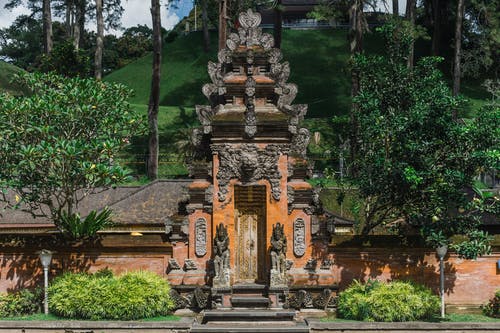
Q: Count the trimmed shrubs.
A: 2